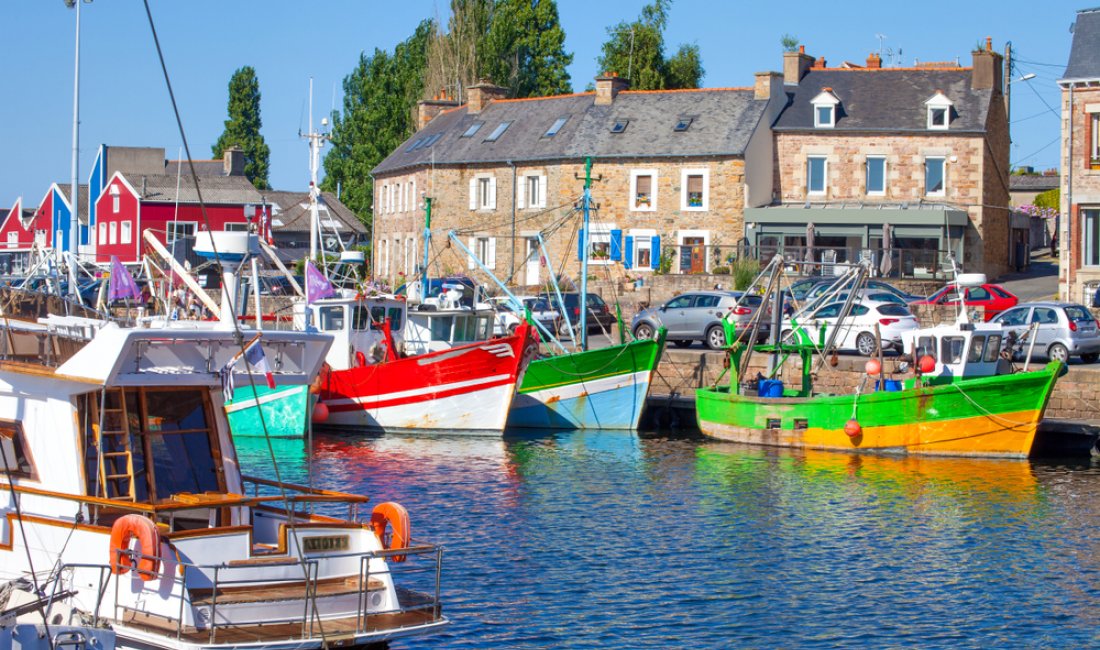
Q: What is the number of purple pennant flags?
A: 2